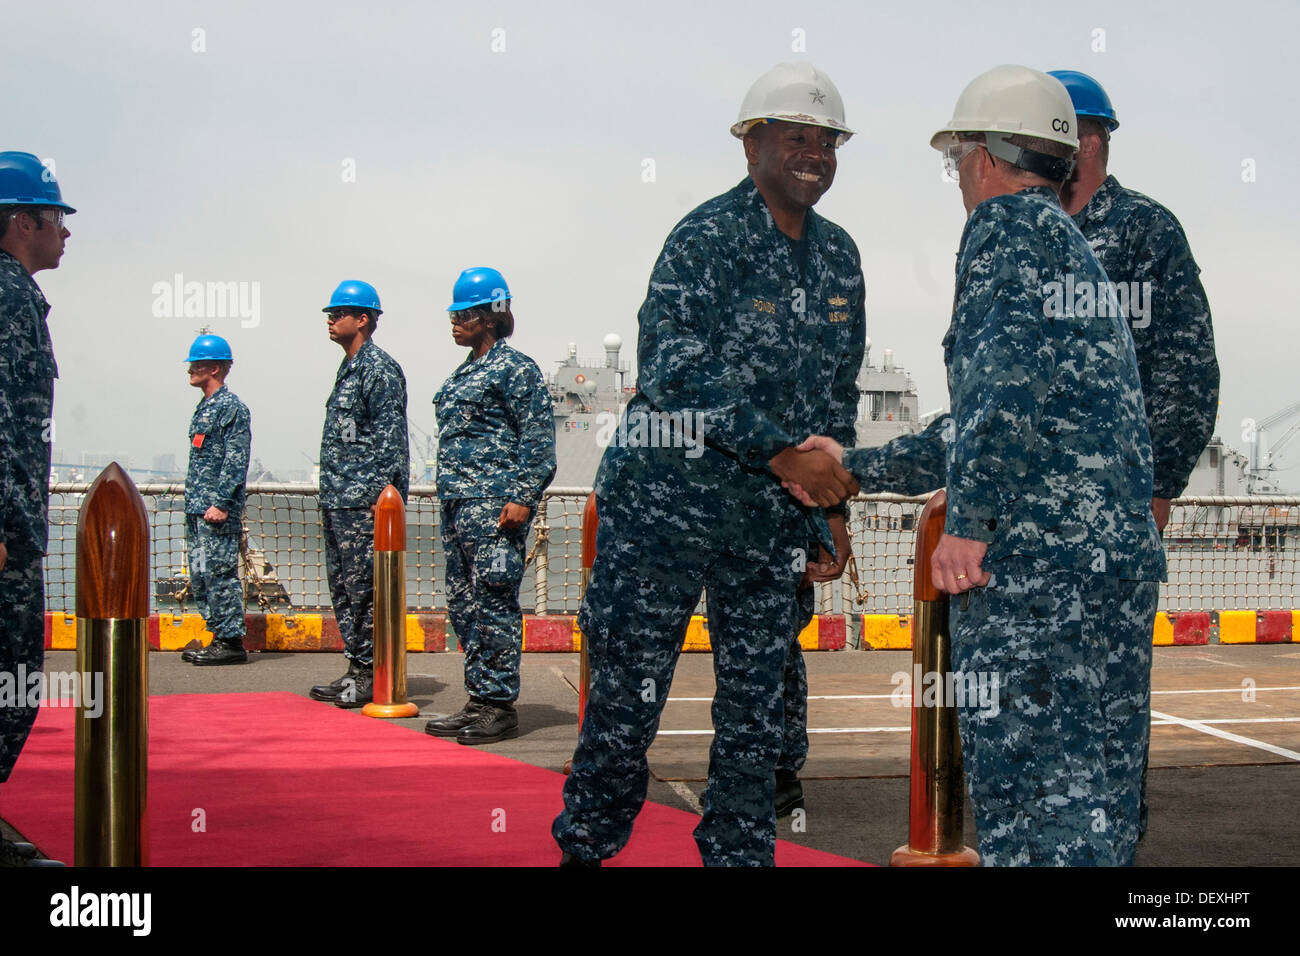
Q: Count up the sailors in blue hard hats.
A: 5